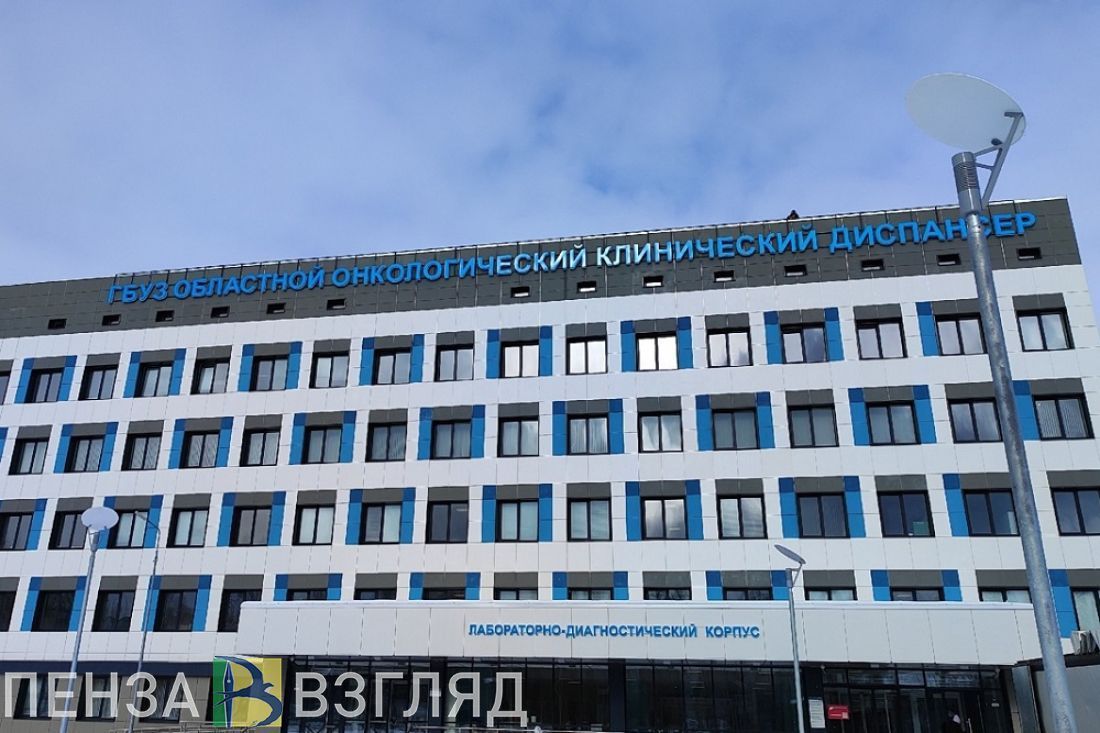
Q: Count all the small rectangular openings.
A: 14